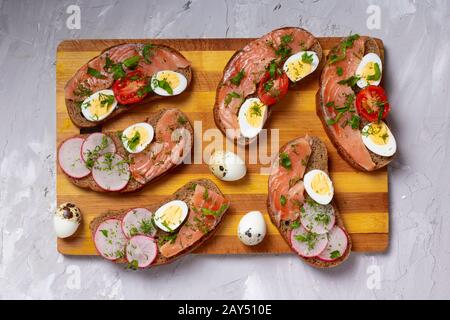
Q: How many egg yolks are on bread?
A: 9